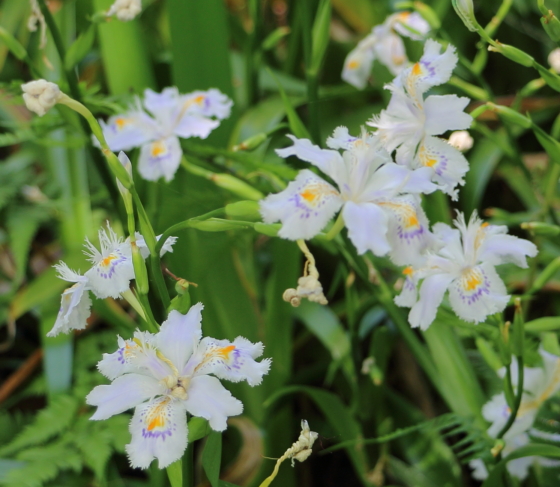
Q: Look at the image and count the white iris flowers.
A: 8